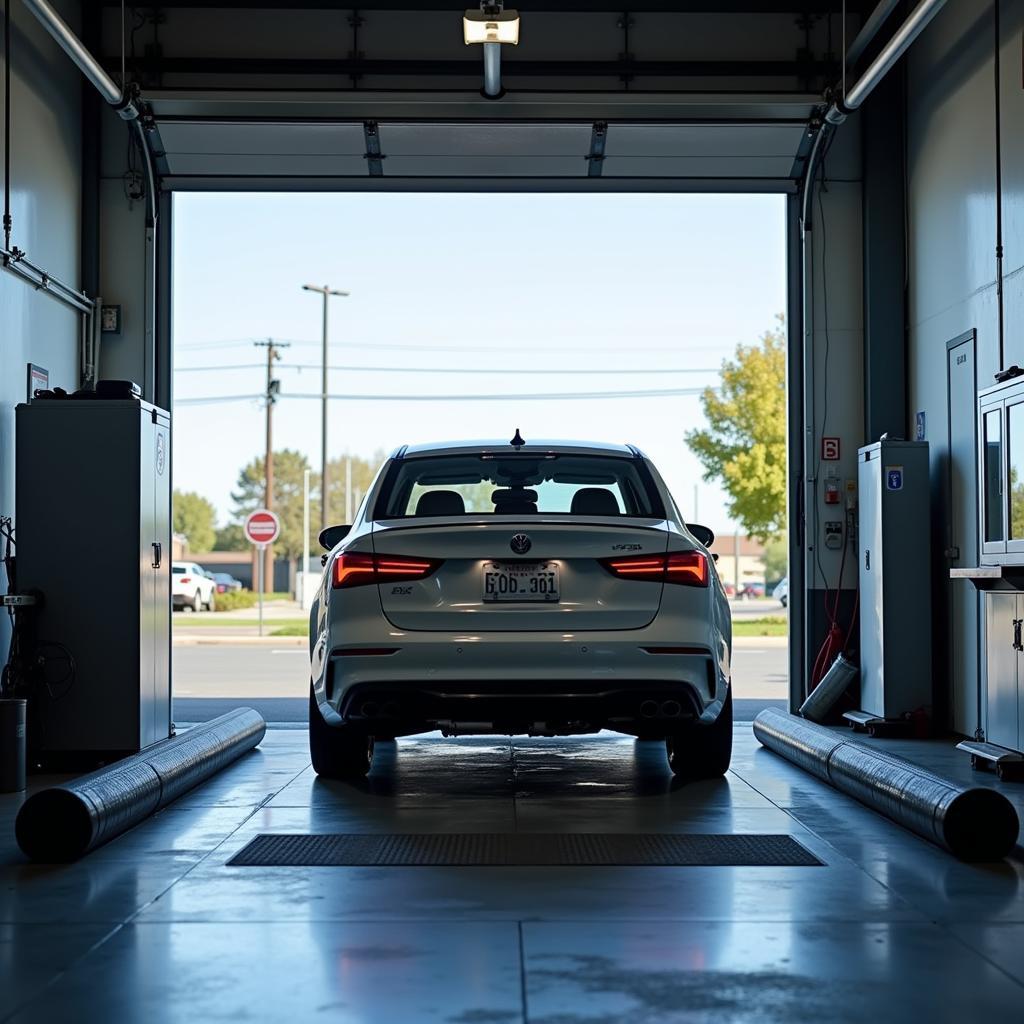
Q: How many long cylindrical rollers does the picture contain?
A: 2